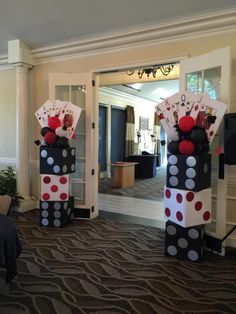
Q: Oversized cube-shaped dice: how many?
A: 6